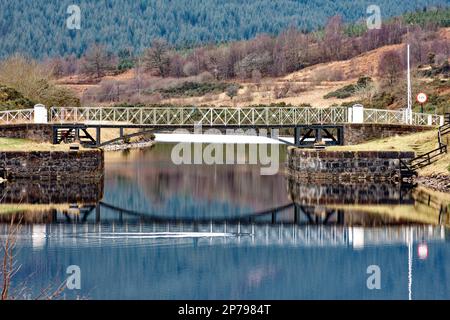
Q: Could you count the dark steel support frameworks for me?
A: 2